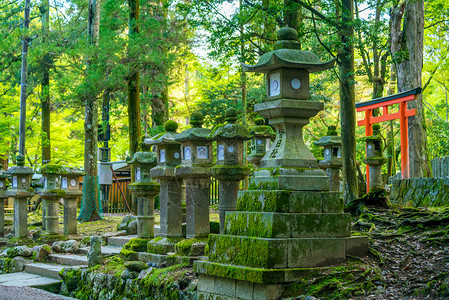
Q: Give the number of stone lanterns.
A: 12